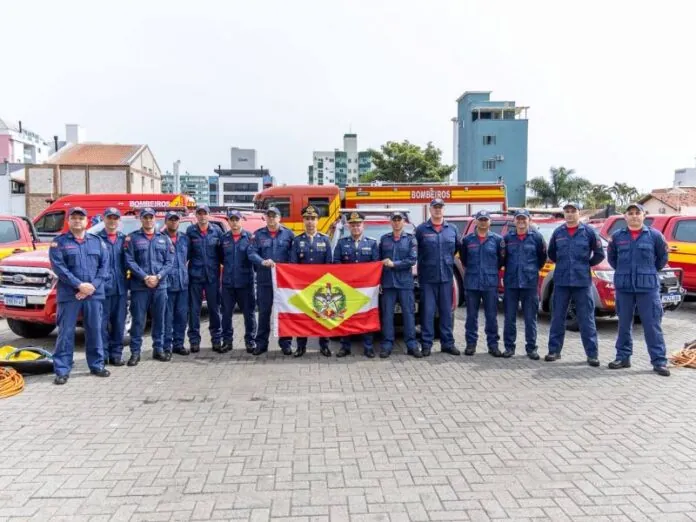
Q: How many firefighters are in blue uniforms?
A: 15